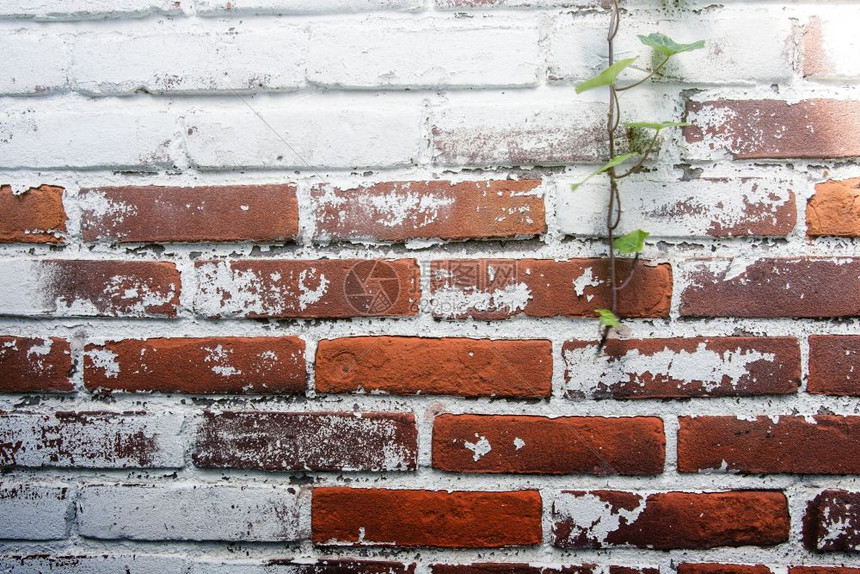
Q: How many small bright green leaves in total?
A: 6